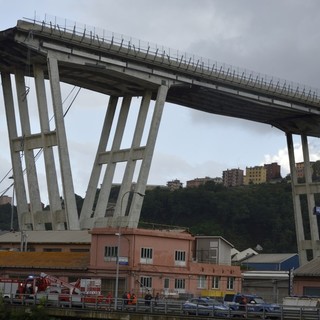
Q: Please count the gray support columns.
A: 10